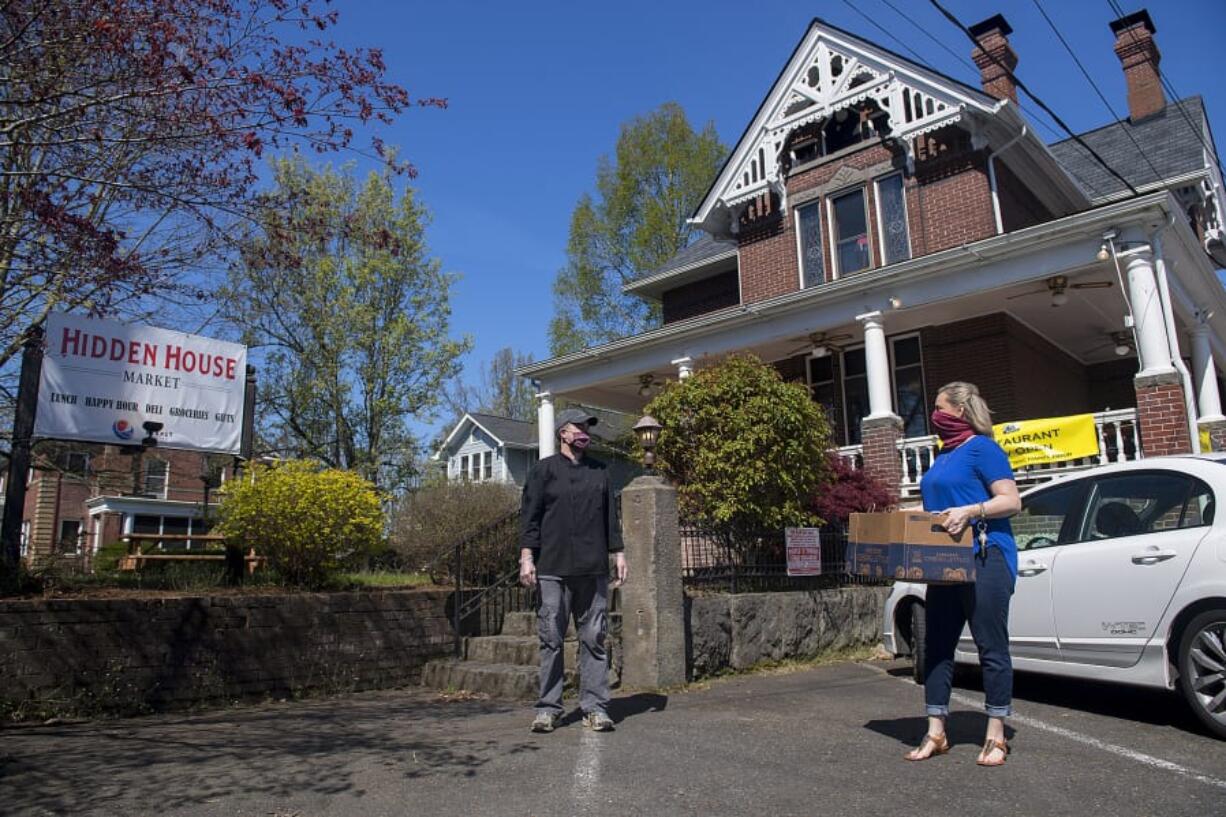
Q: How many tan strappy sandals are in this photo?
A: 2